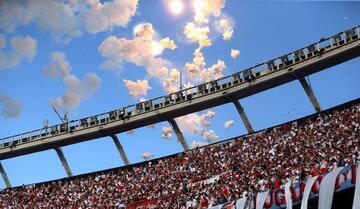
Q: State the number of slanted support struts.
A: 6